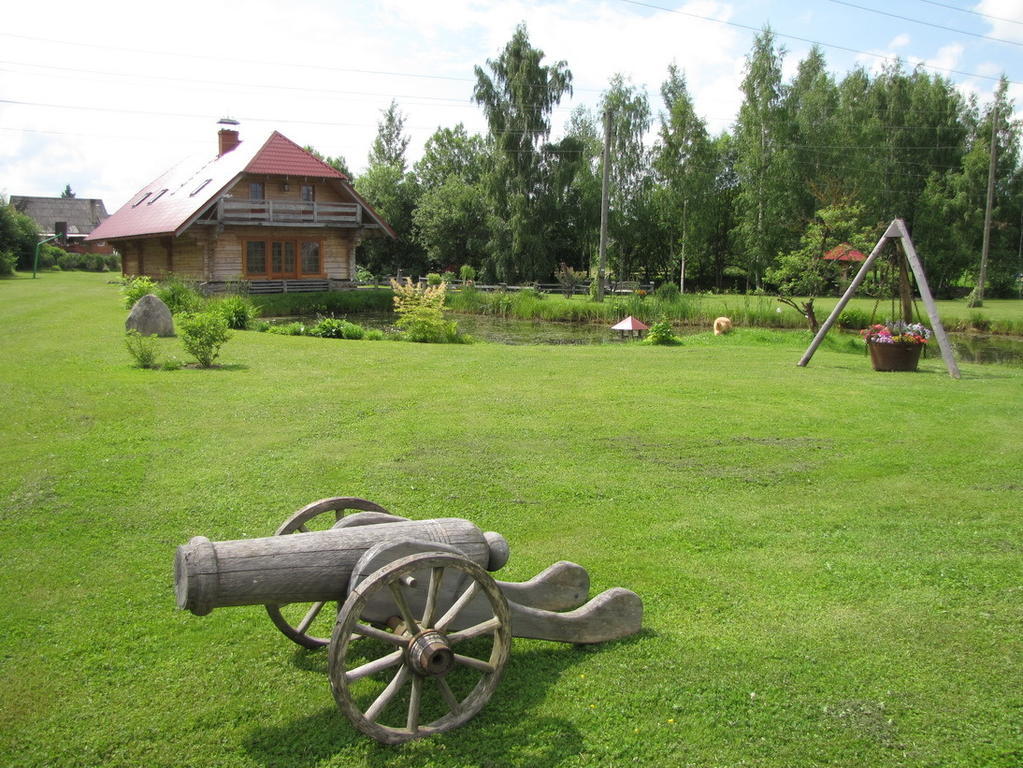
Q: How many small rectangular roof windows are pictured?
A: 3